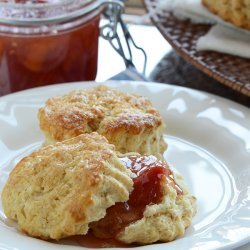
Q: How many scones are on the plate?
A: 2